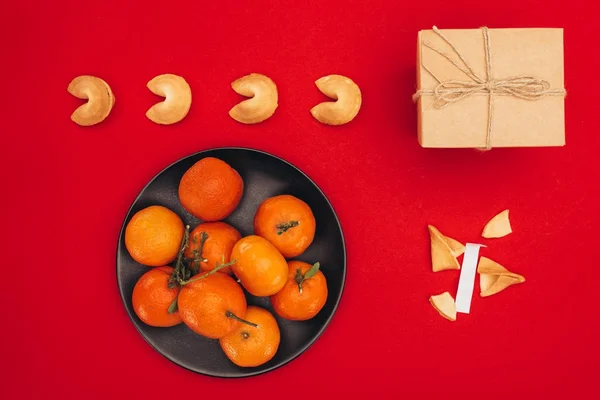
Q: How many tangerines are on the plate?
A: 9